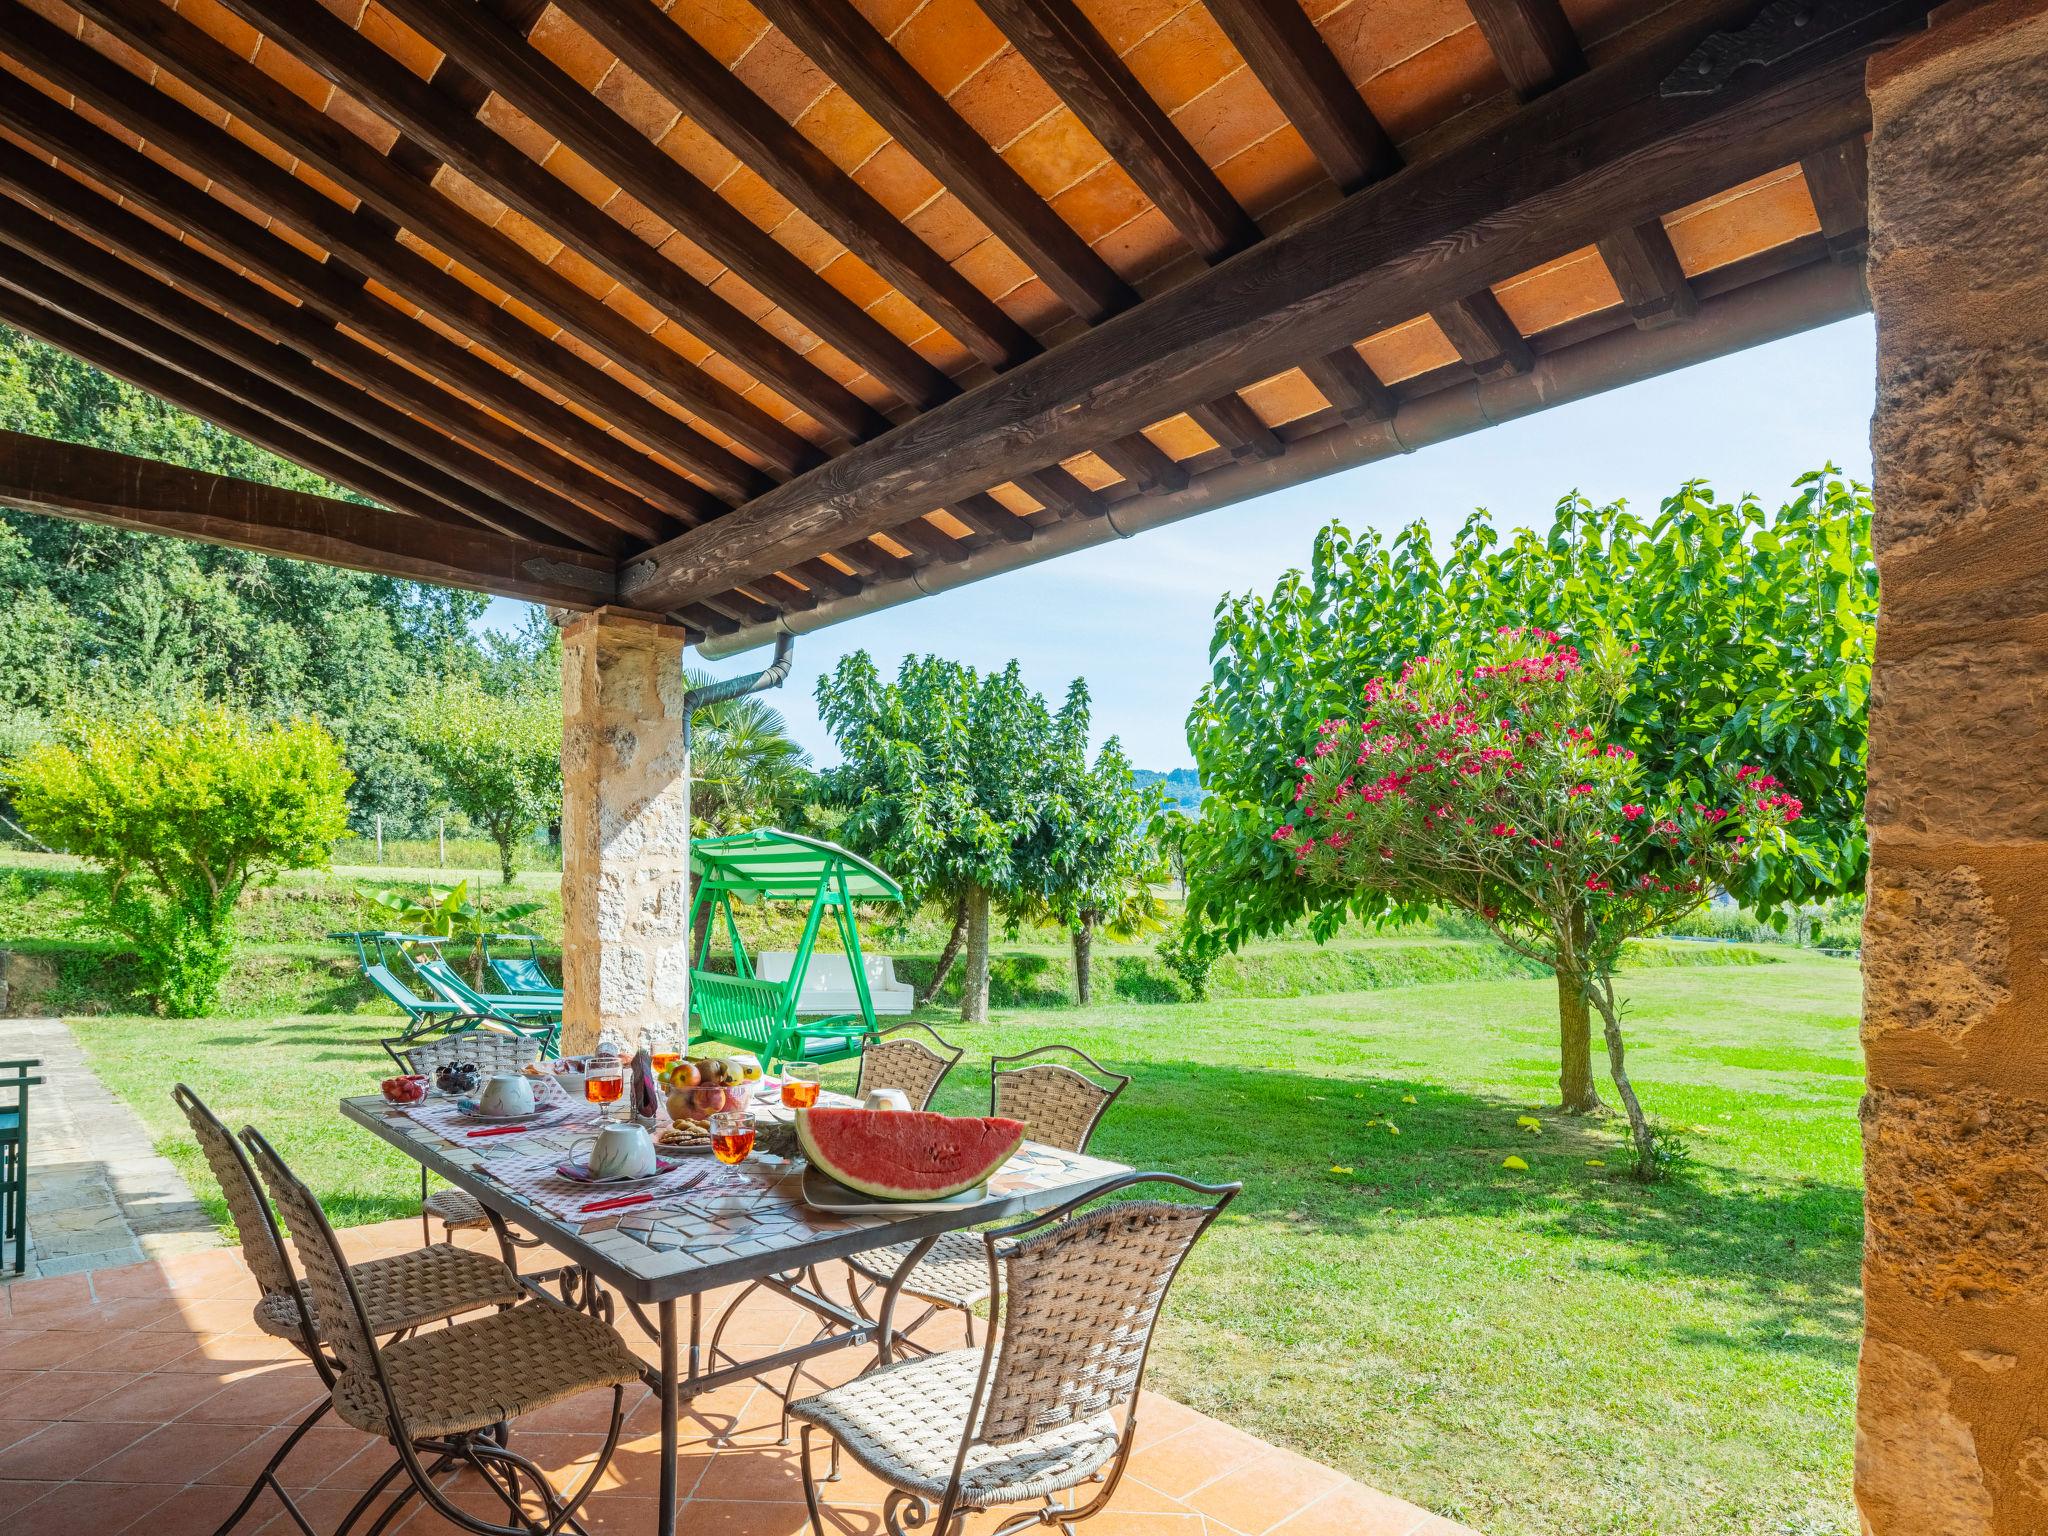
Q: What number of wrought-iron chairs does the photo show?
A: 6